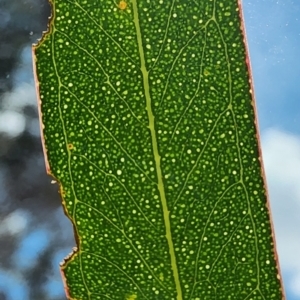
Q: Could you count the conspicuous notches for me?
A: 2